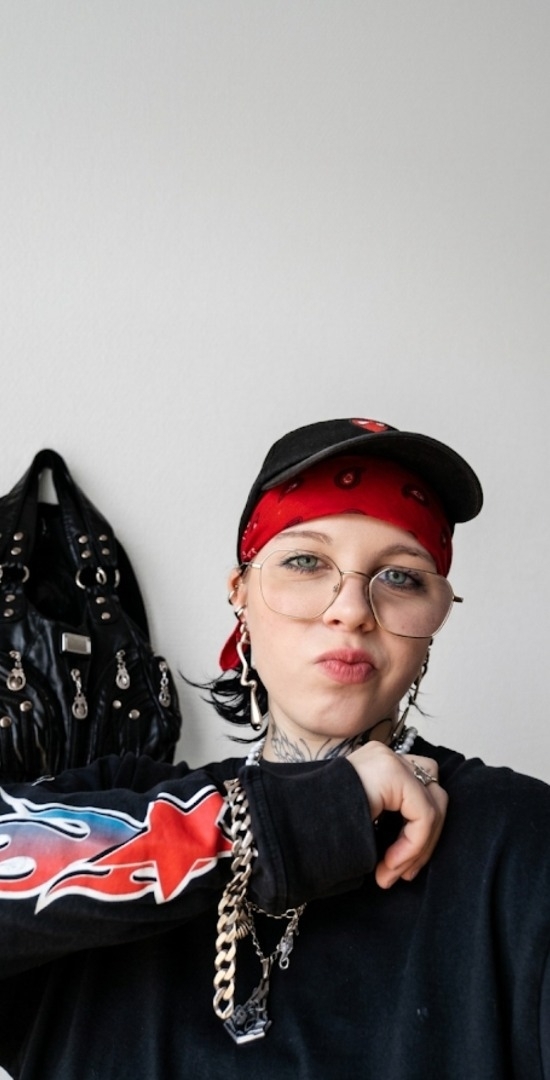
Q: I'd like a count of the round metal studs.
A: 14